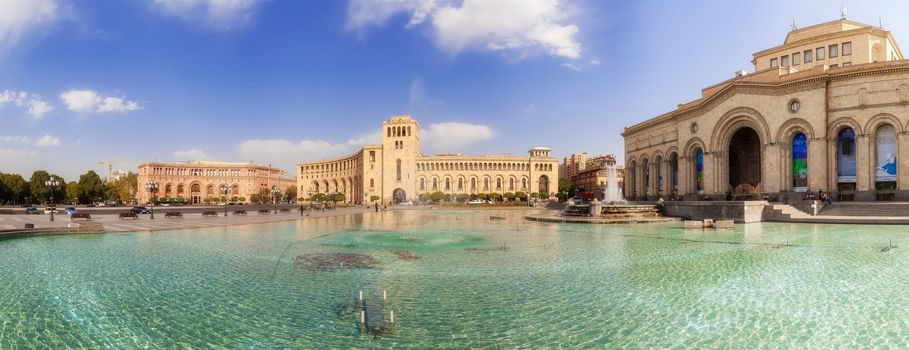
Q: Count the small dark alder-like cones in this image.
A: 0